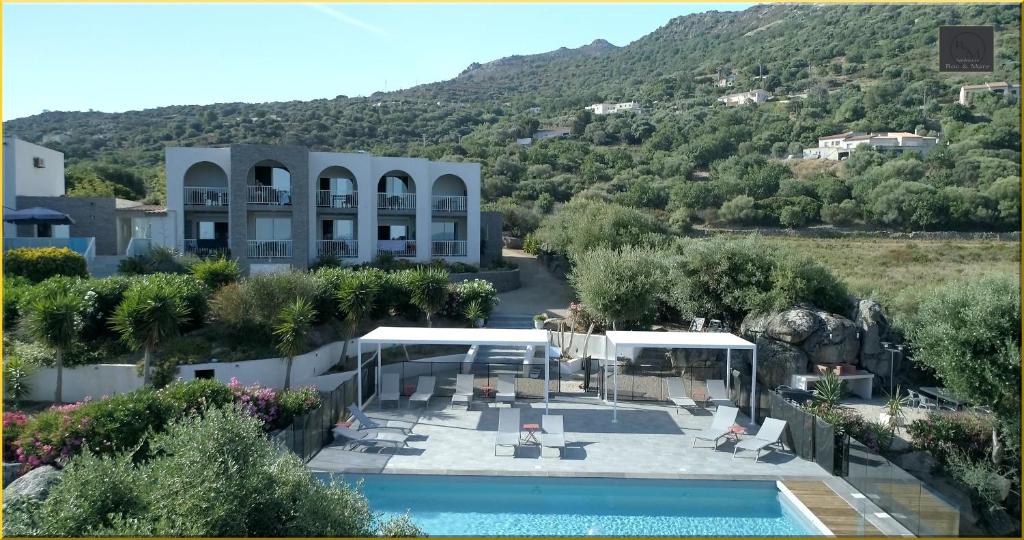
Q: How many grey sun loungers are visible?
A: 12